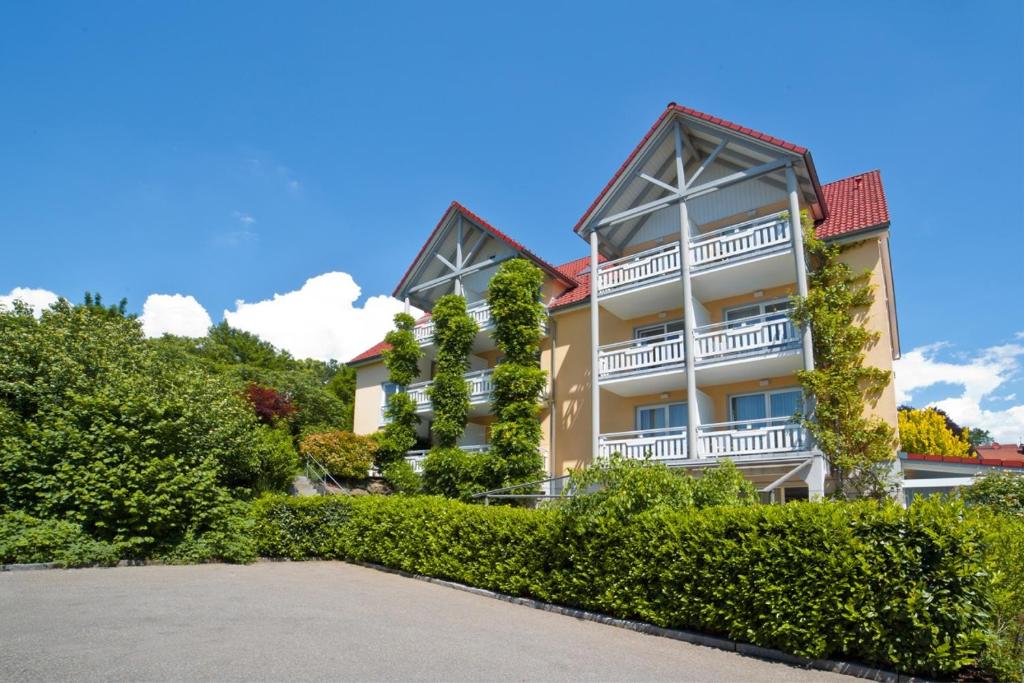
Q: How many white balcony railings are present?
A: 12